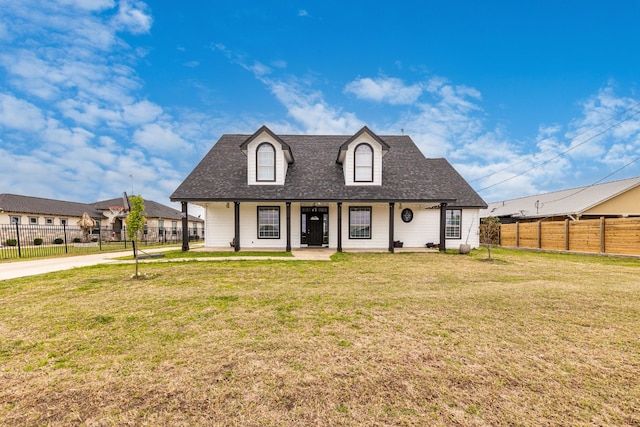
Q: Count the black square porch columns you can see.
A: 6